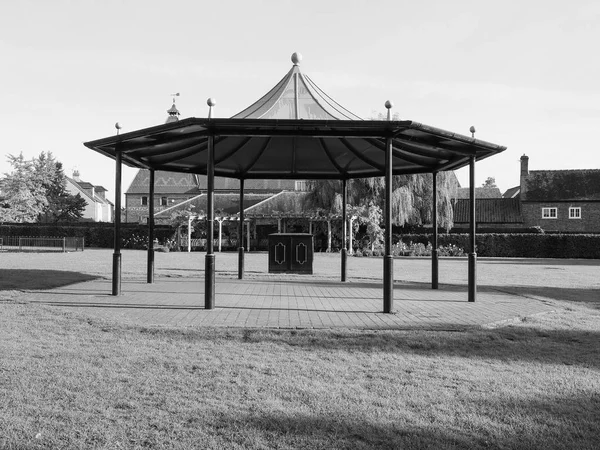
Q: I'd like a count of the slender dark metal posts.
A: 8